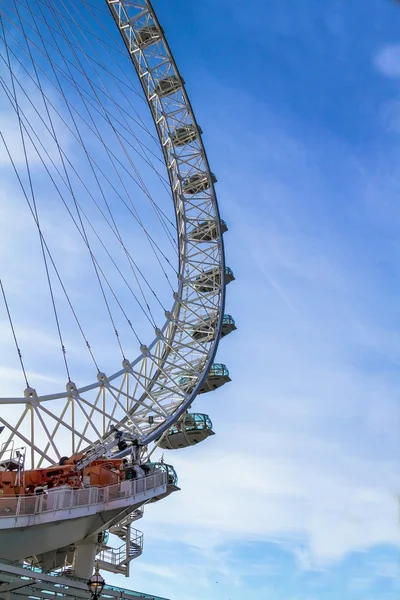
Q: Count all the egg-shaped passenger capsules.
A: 10